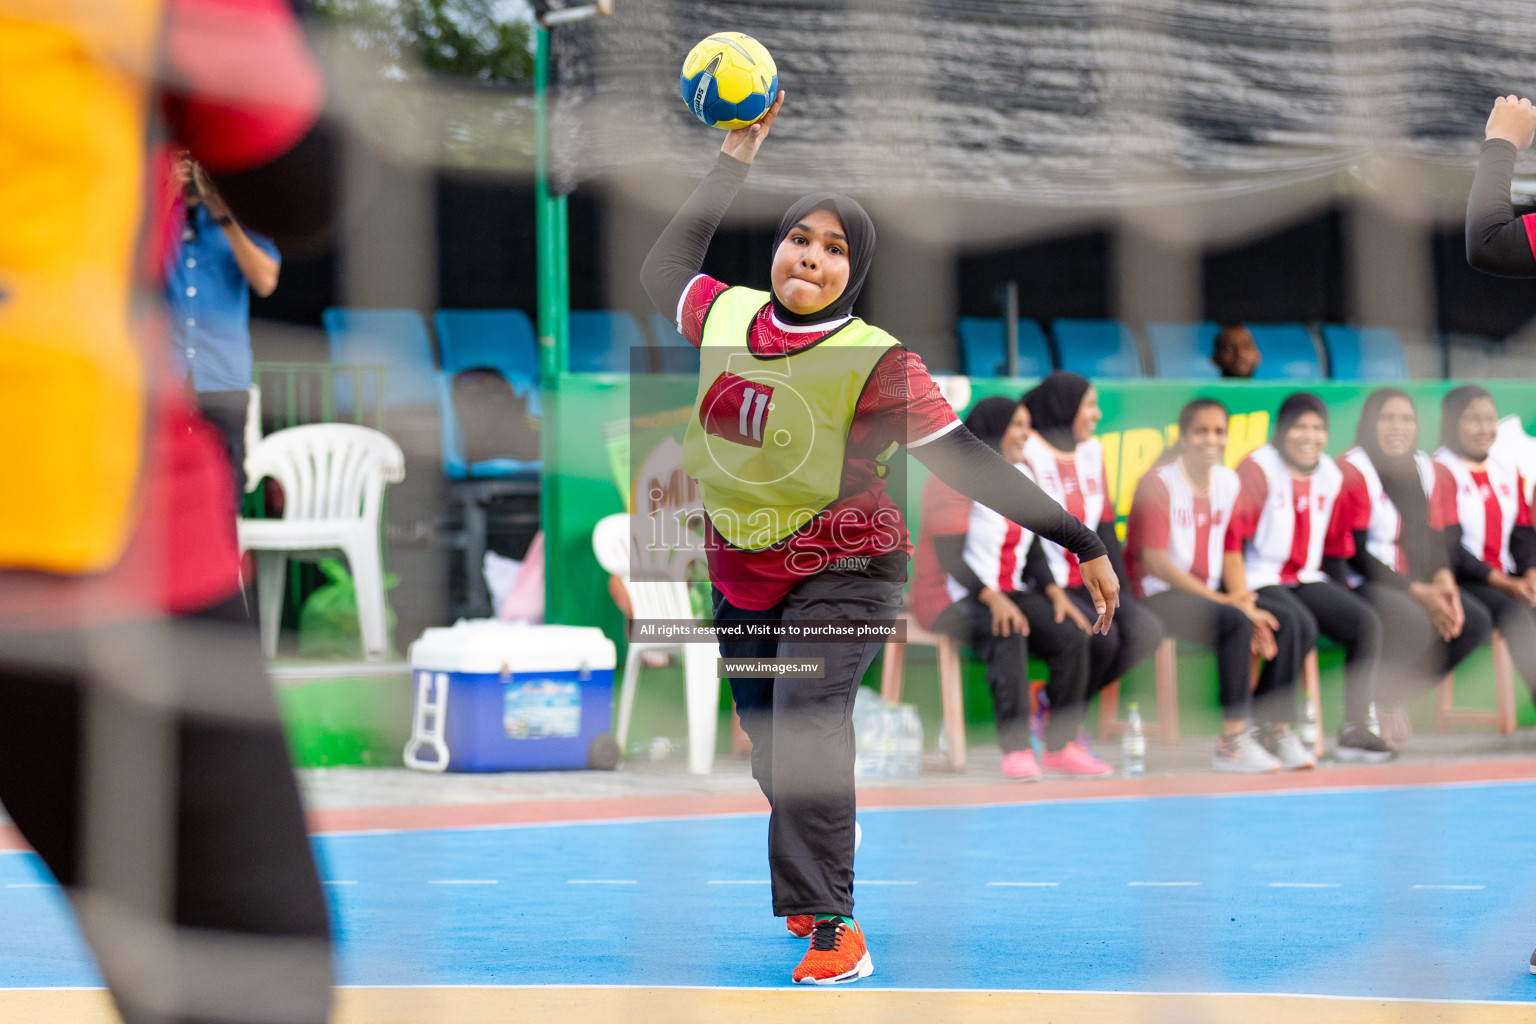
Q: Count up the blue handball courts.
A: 1